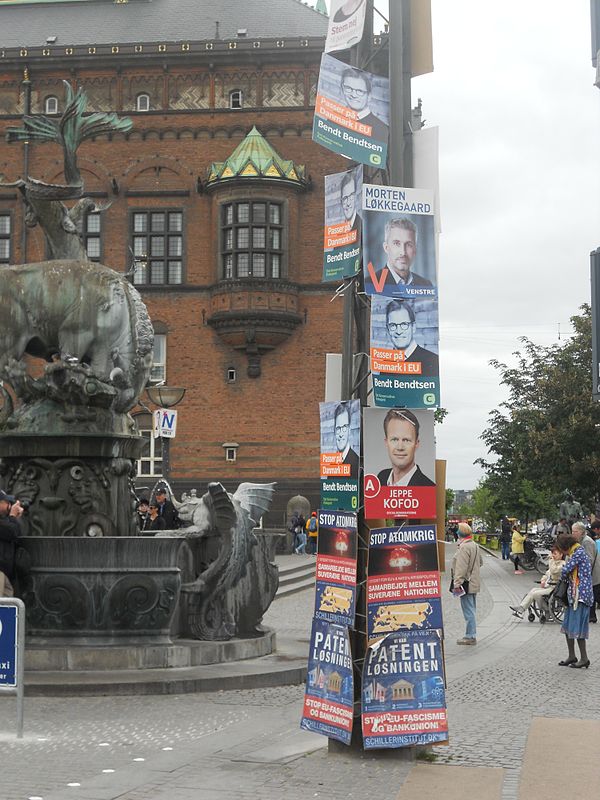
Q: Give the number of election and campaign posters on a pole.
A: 11